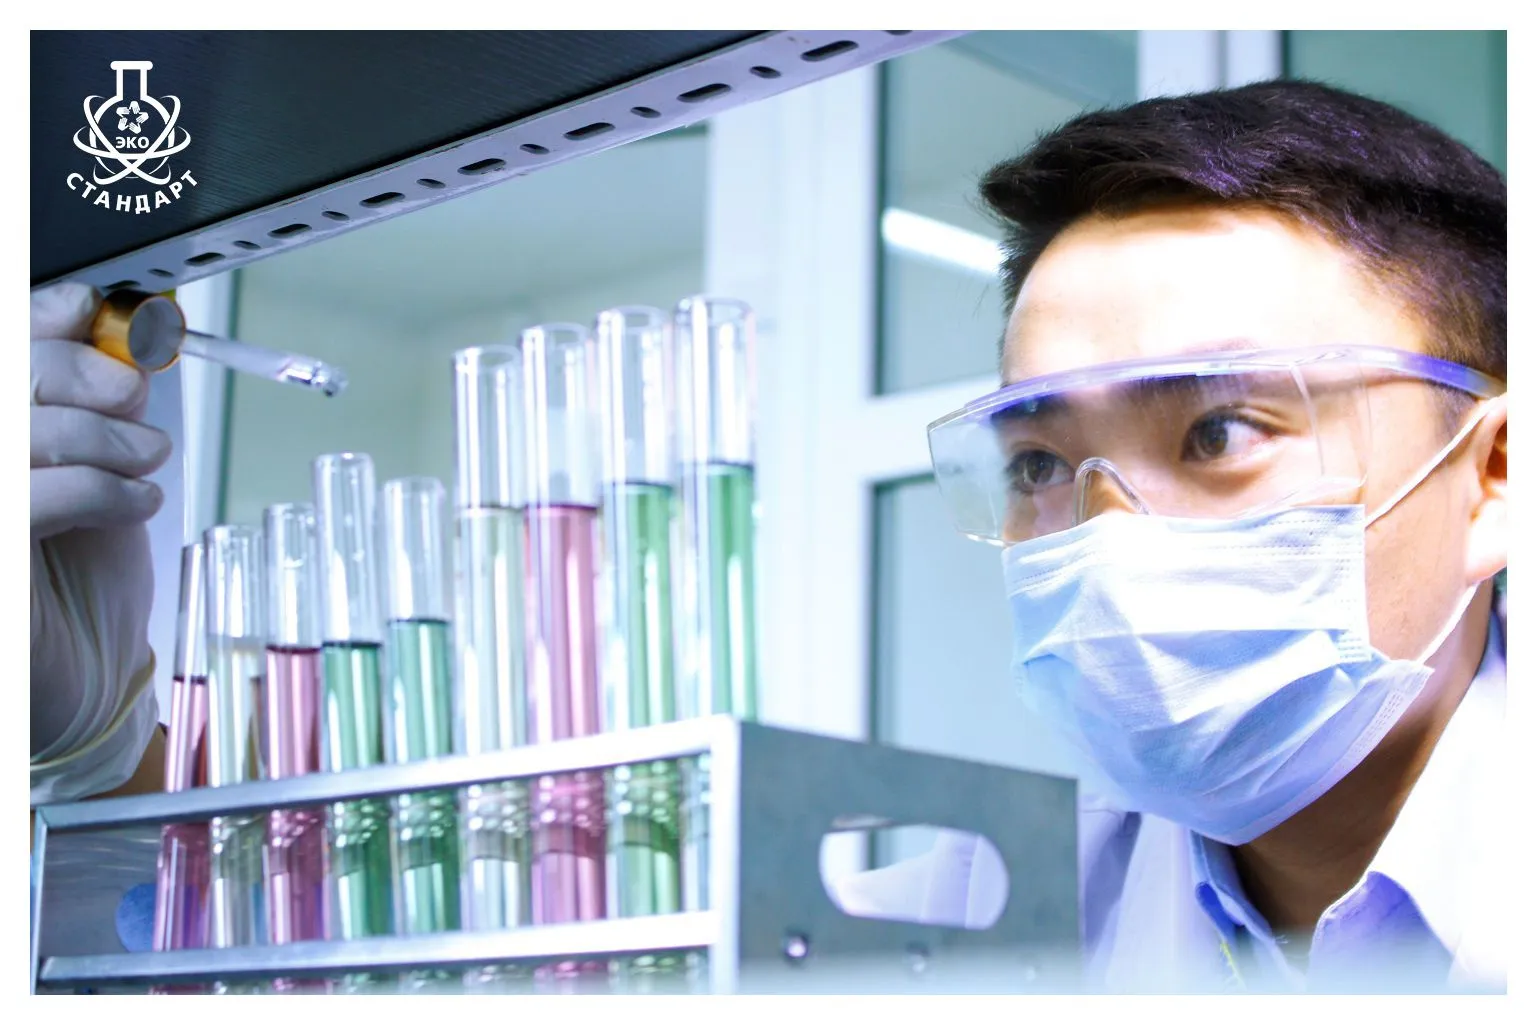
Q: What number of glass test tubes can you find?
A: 9